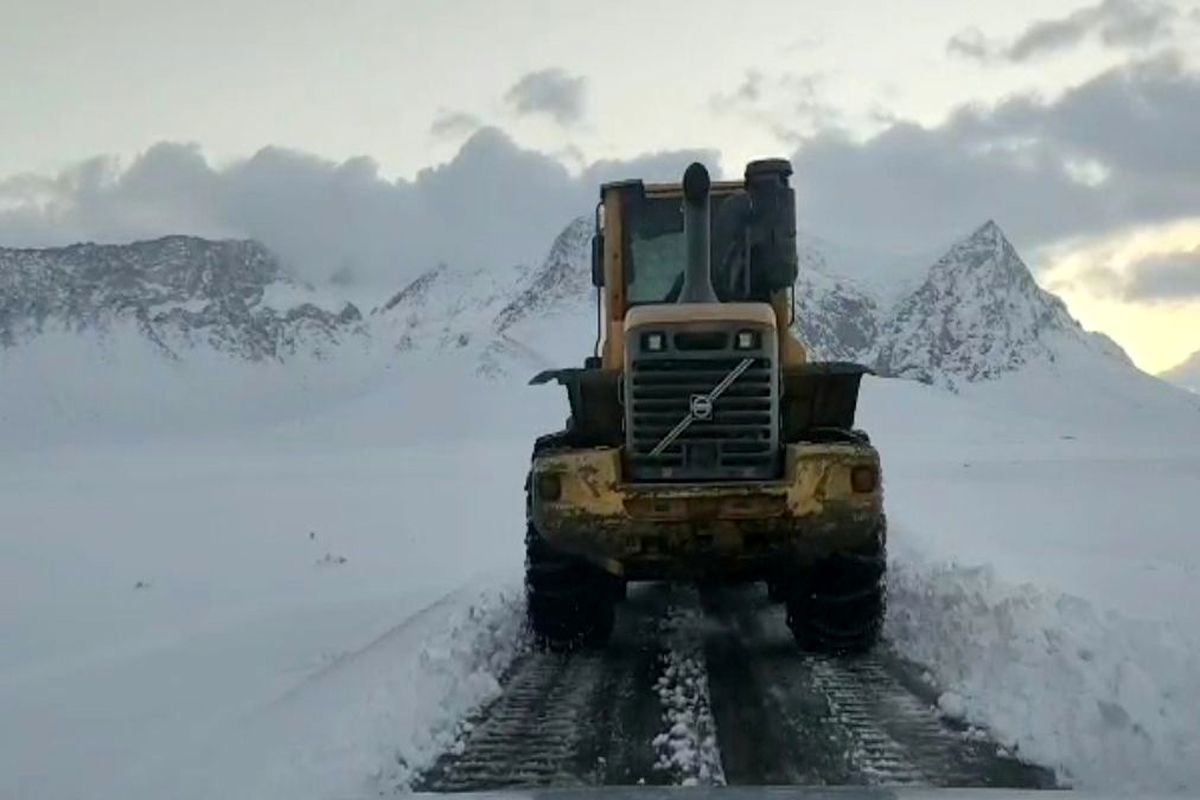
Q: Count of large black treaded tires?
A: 2